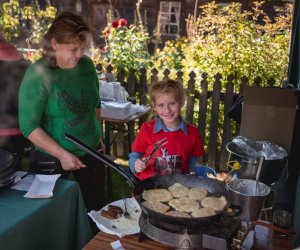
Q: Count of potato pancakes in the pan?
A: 8